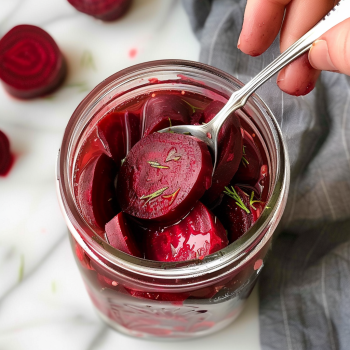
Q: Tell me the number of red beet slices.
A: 12